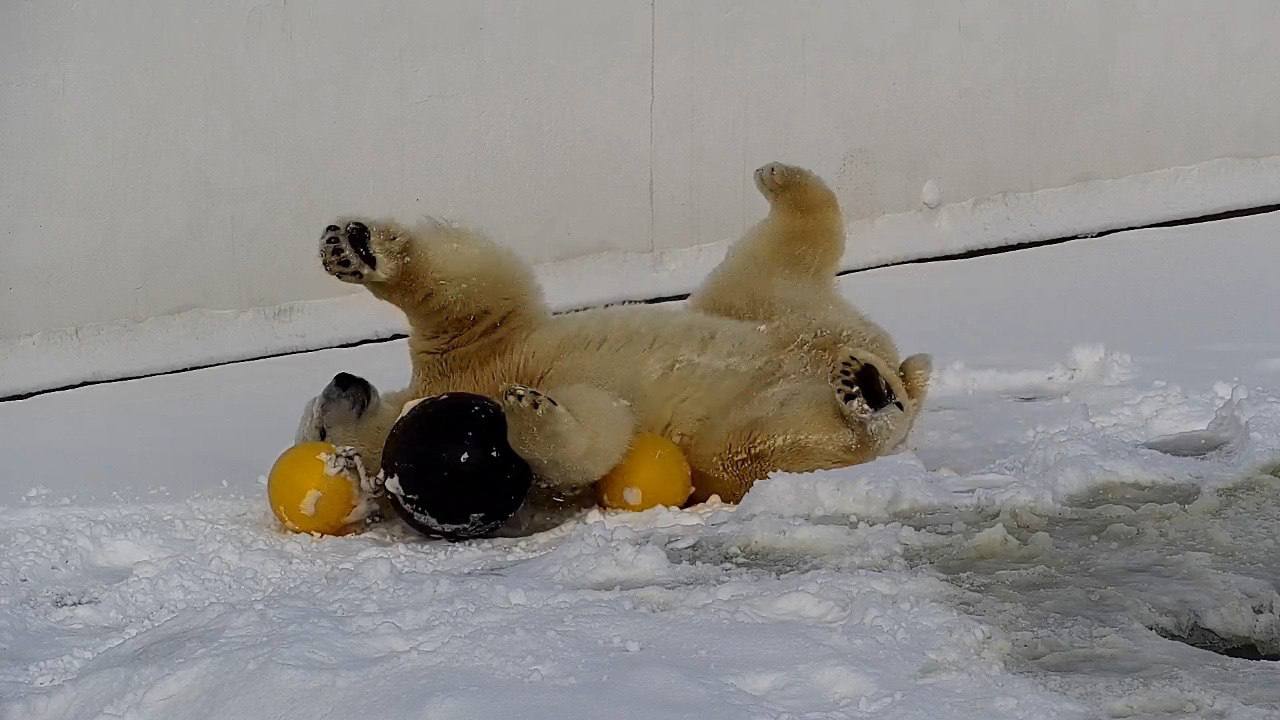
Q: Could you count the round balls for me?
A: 3